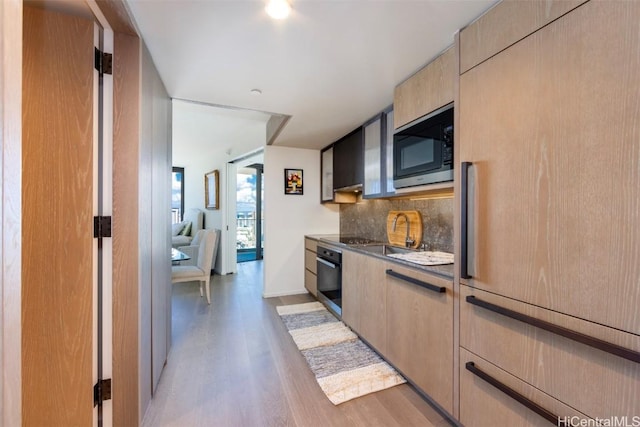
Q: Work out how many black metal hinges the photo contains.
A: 3